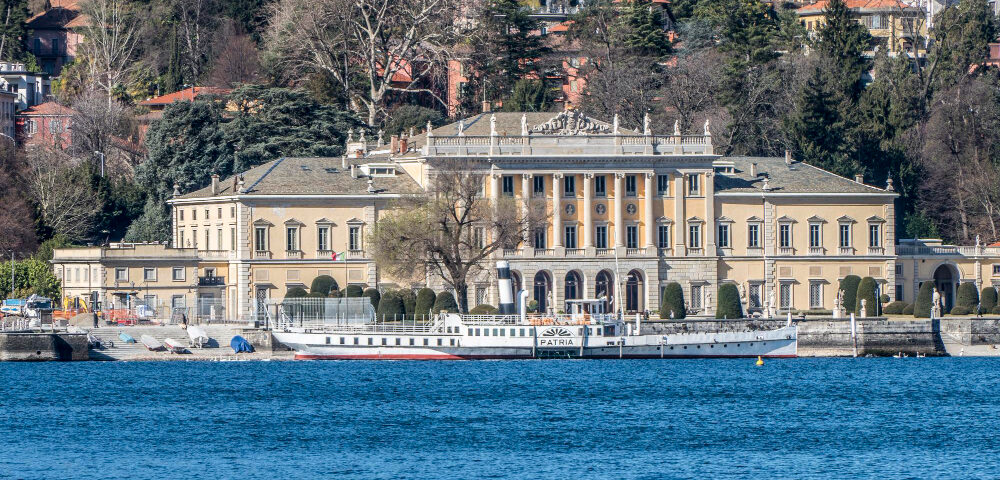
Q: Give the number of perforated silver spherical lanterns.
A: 0